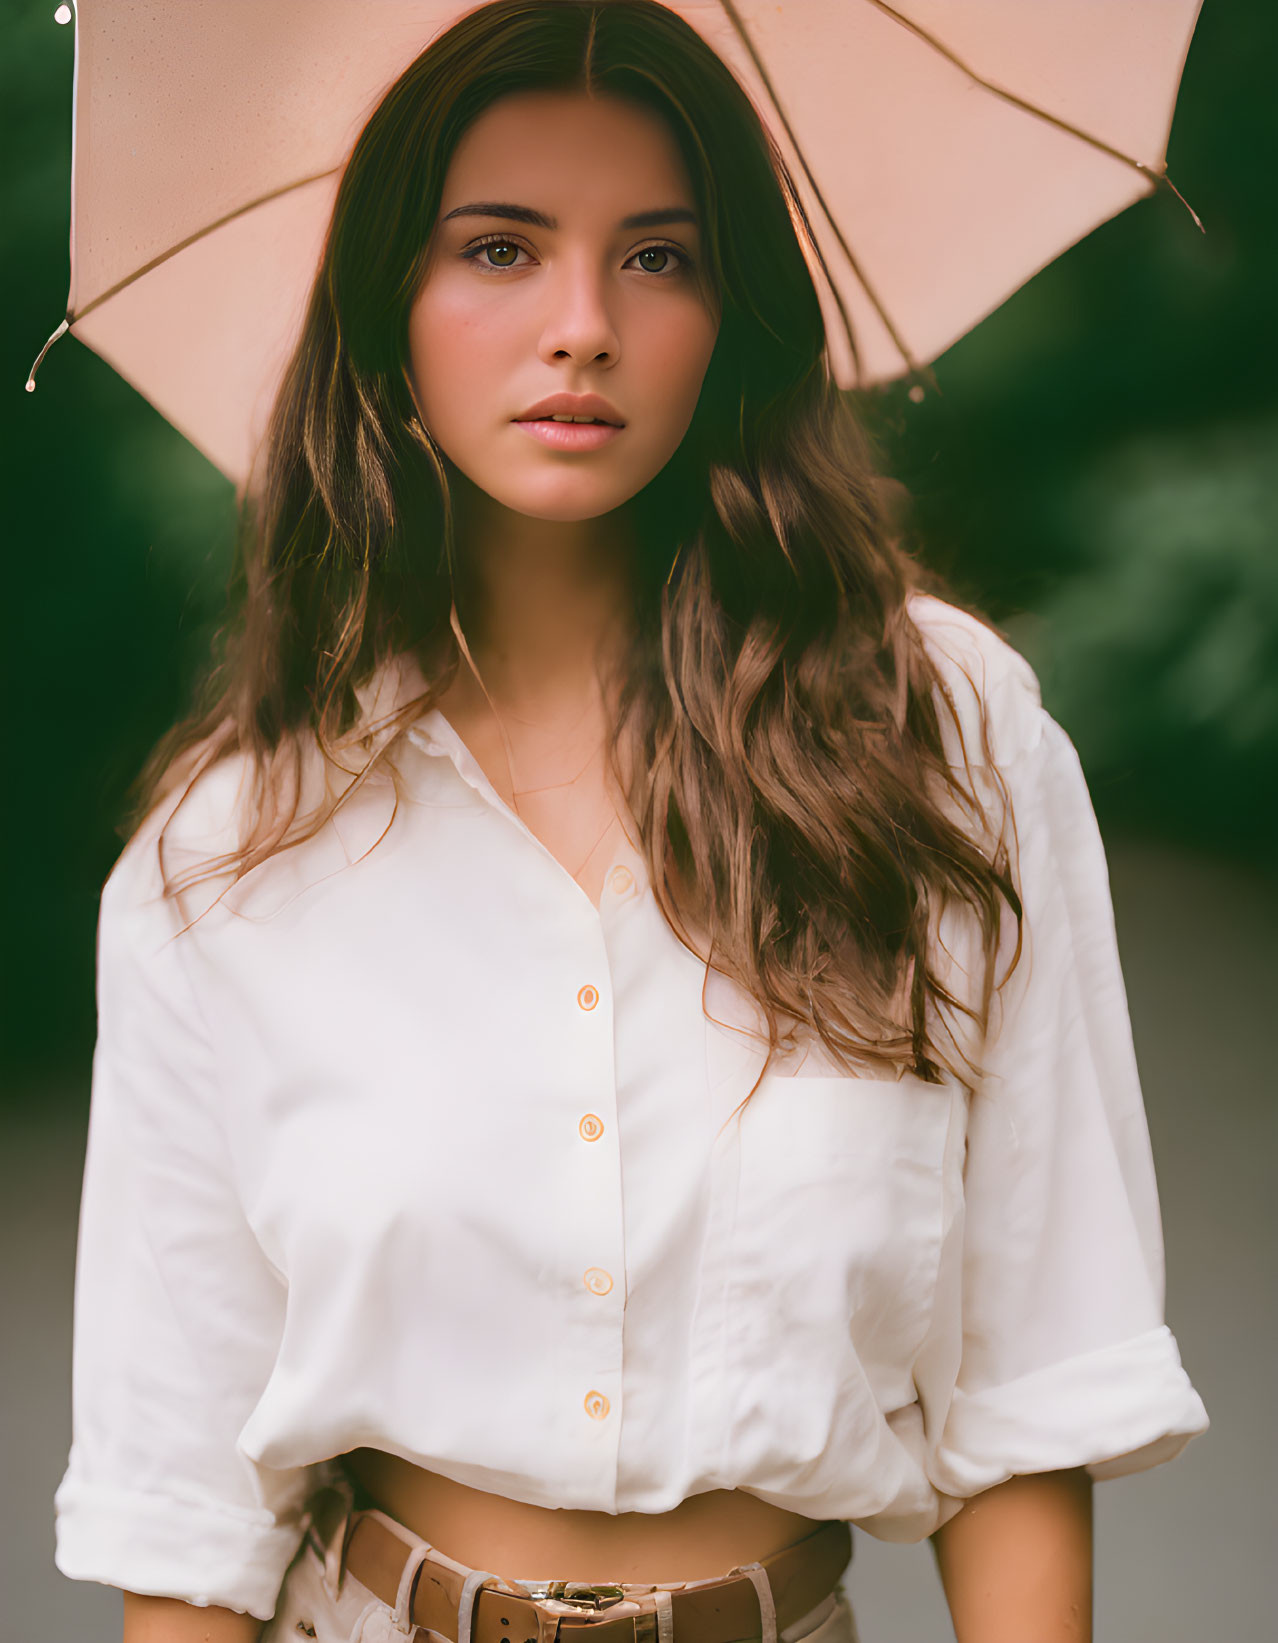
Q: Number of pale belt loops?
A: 4